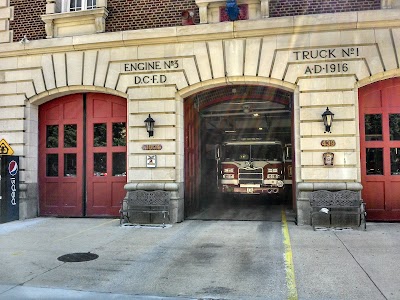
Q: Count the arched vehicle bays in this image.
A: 3